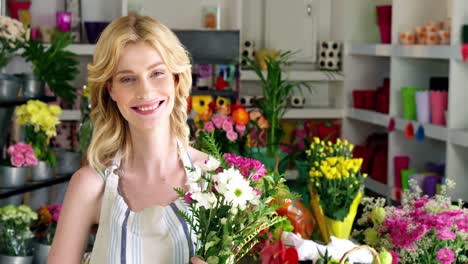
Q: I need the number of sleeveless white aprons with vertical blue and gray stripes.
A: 1